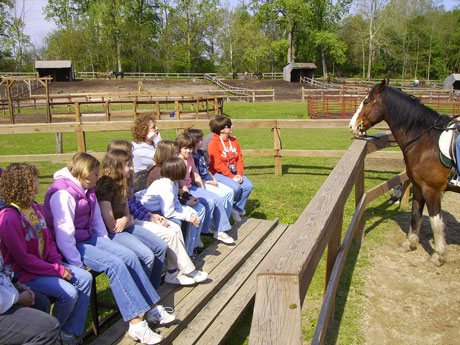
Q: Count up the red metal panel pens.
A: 1